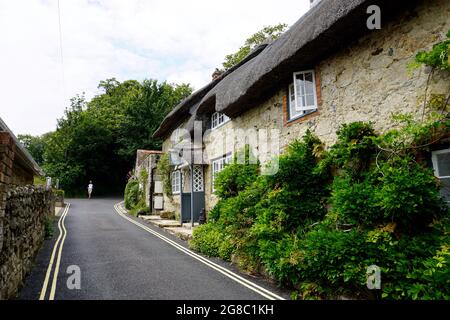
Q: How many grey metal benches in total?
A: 0